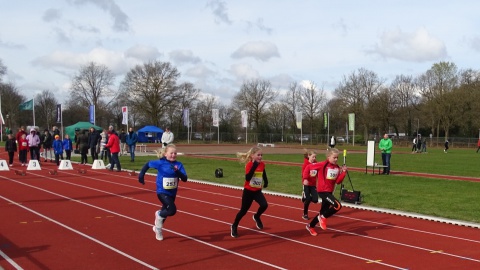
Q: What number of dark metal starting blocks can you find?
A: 4